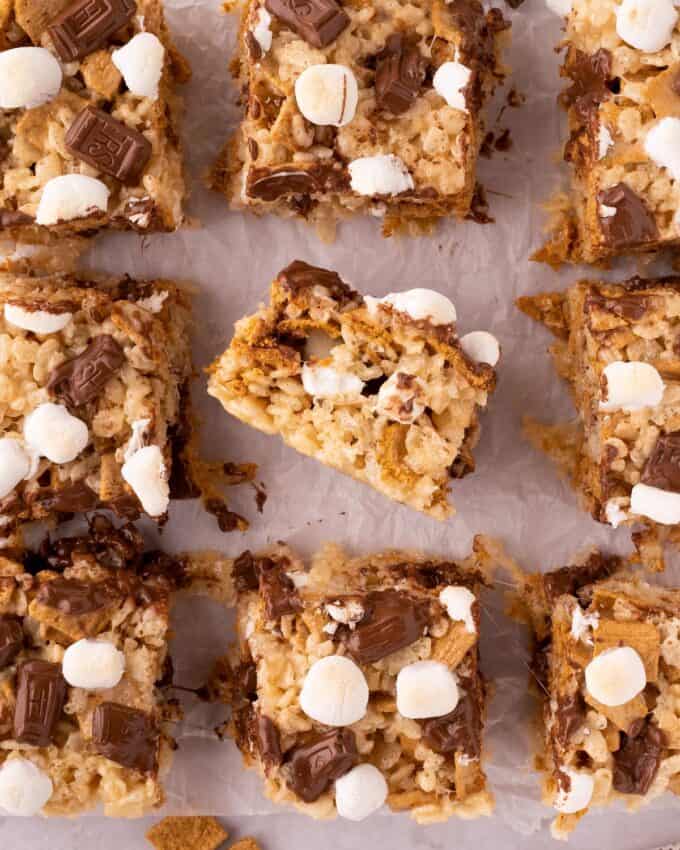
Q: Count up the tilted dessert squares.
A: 1